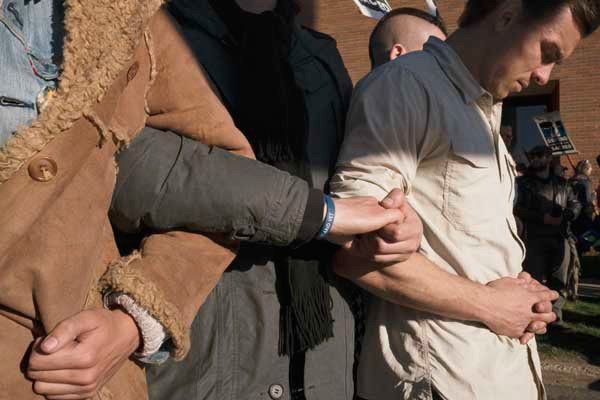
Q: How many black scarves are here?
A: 1